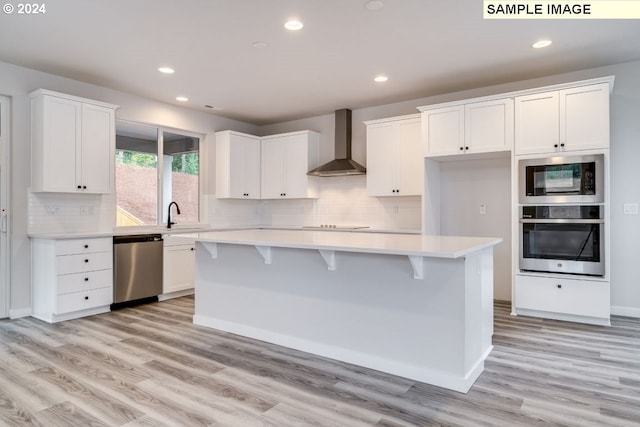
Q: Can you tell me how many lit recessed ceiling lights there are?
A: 5